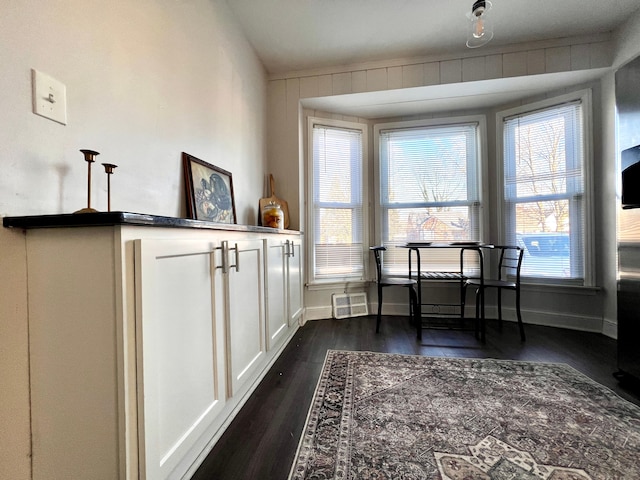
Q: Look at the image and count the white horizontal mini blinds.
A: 3